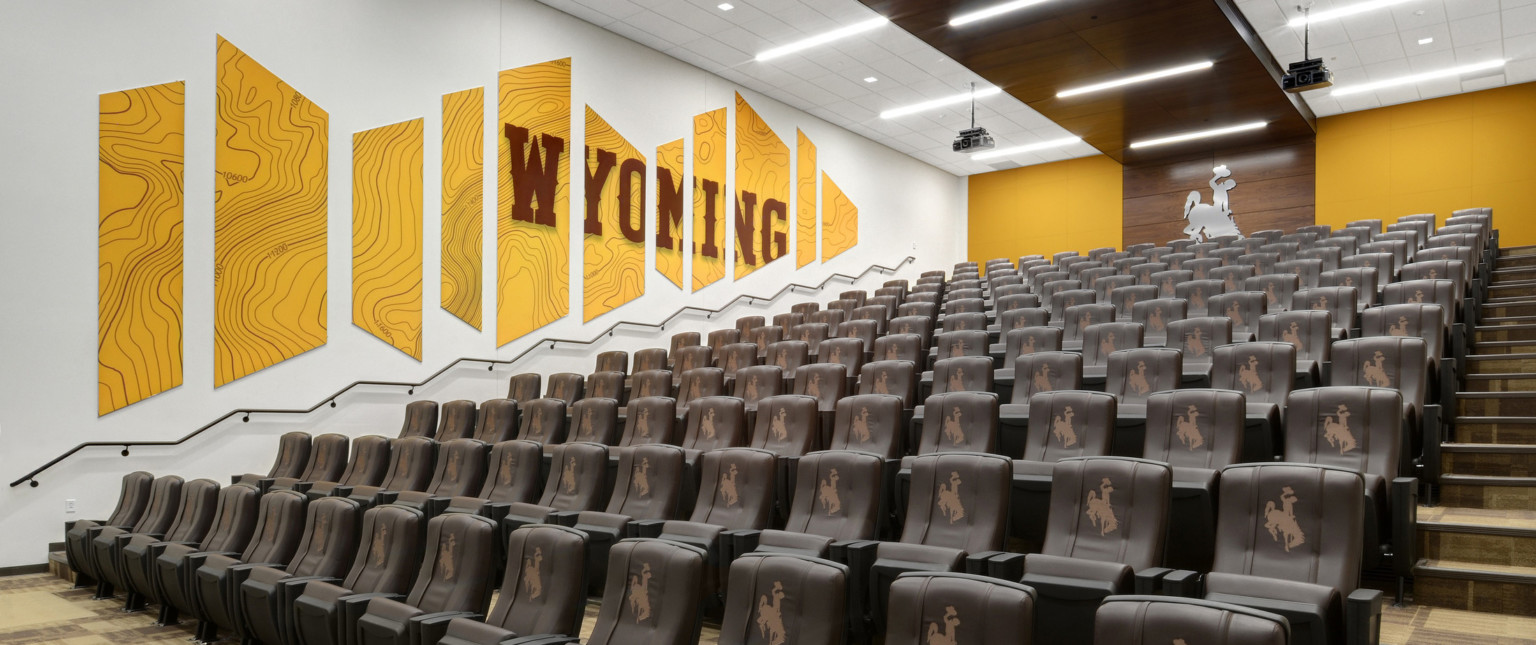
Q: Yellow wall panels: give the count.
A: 11